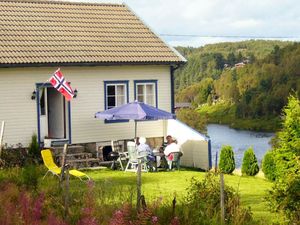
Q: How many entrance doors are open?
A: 1